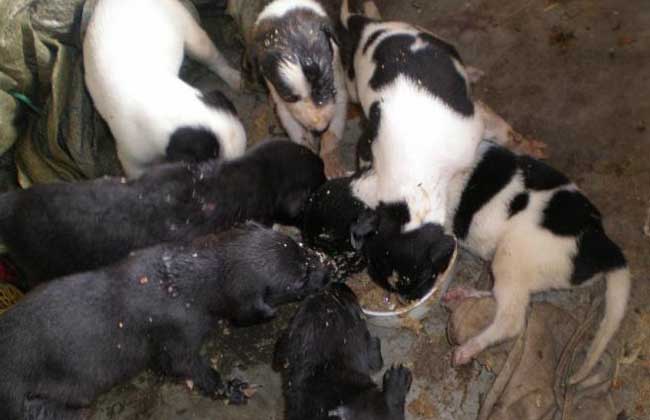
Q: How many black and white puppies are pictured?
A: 4